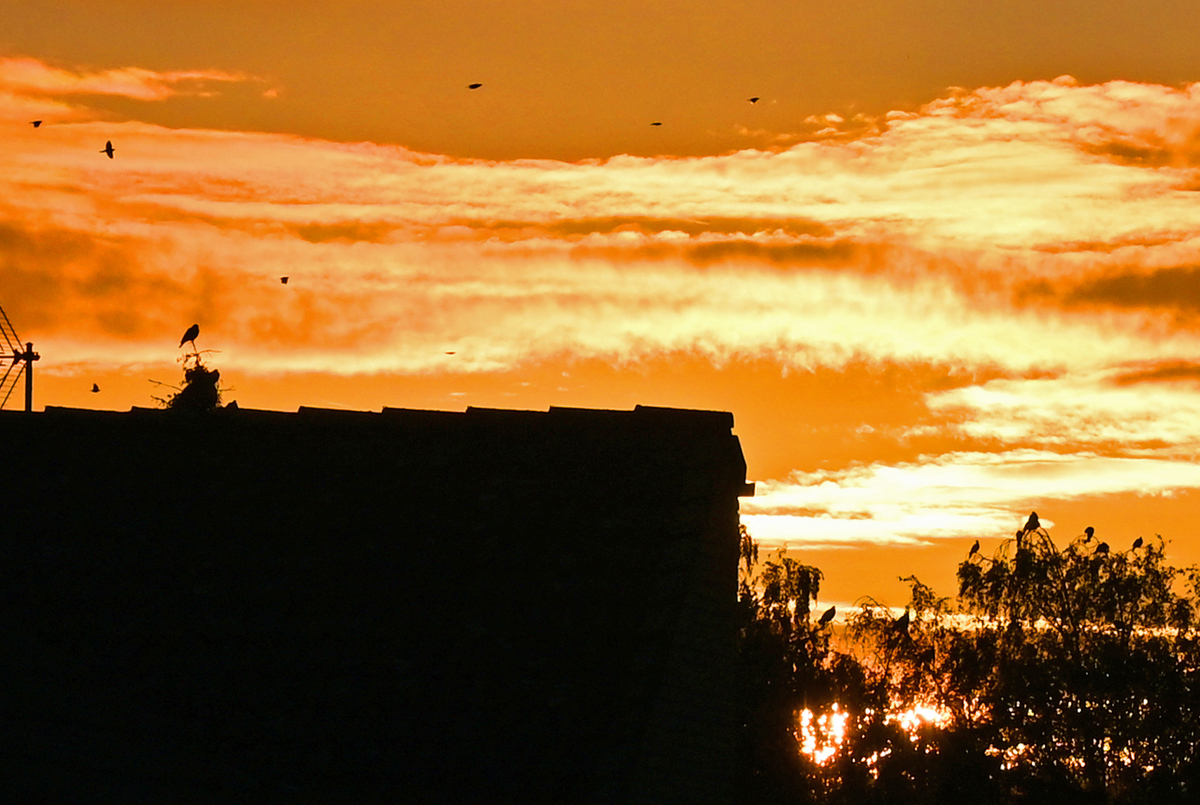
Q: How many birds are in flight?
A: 8